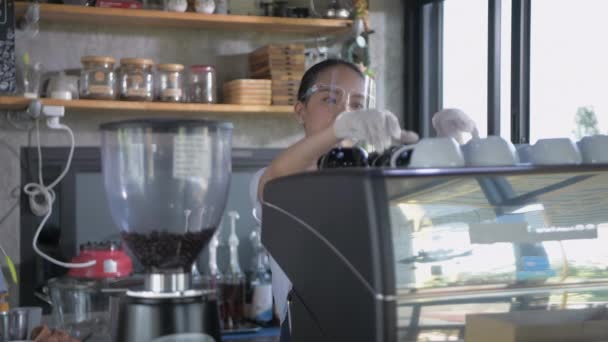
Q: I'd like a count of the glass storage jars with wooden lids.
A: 3